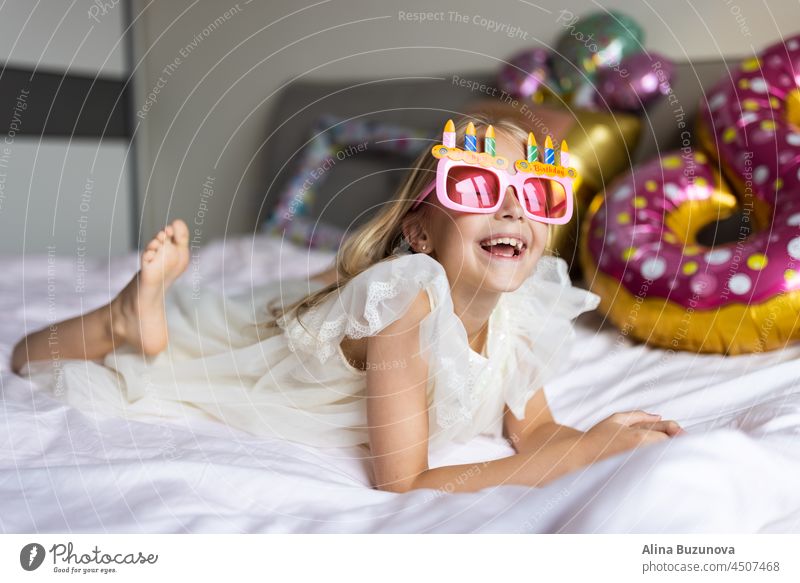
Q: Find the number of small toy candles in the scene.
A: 6